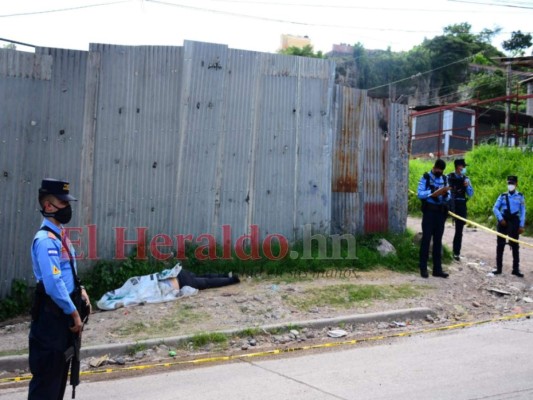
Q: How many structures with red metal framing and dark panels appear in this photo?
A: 1